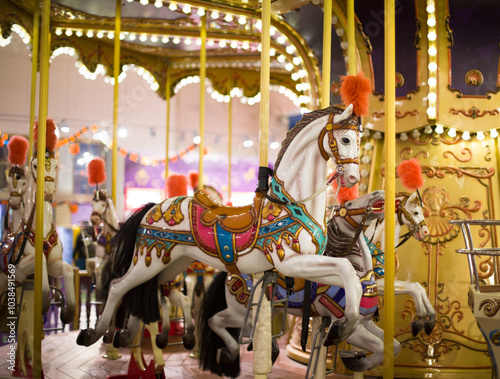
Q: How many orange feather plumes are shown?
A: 8